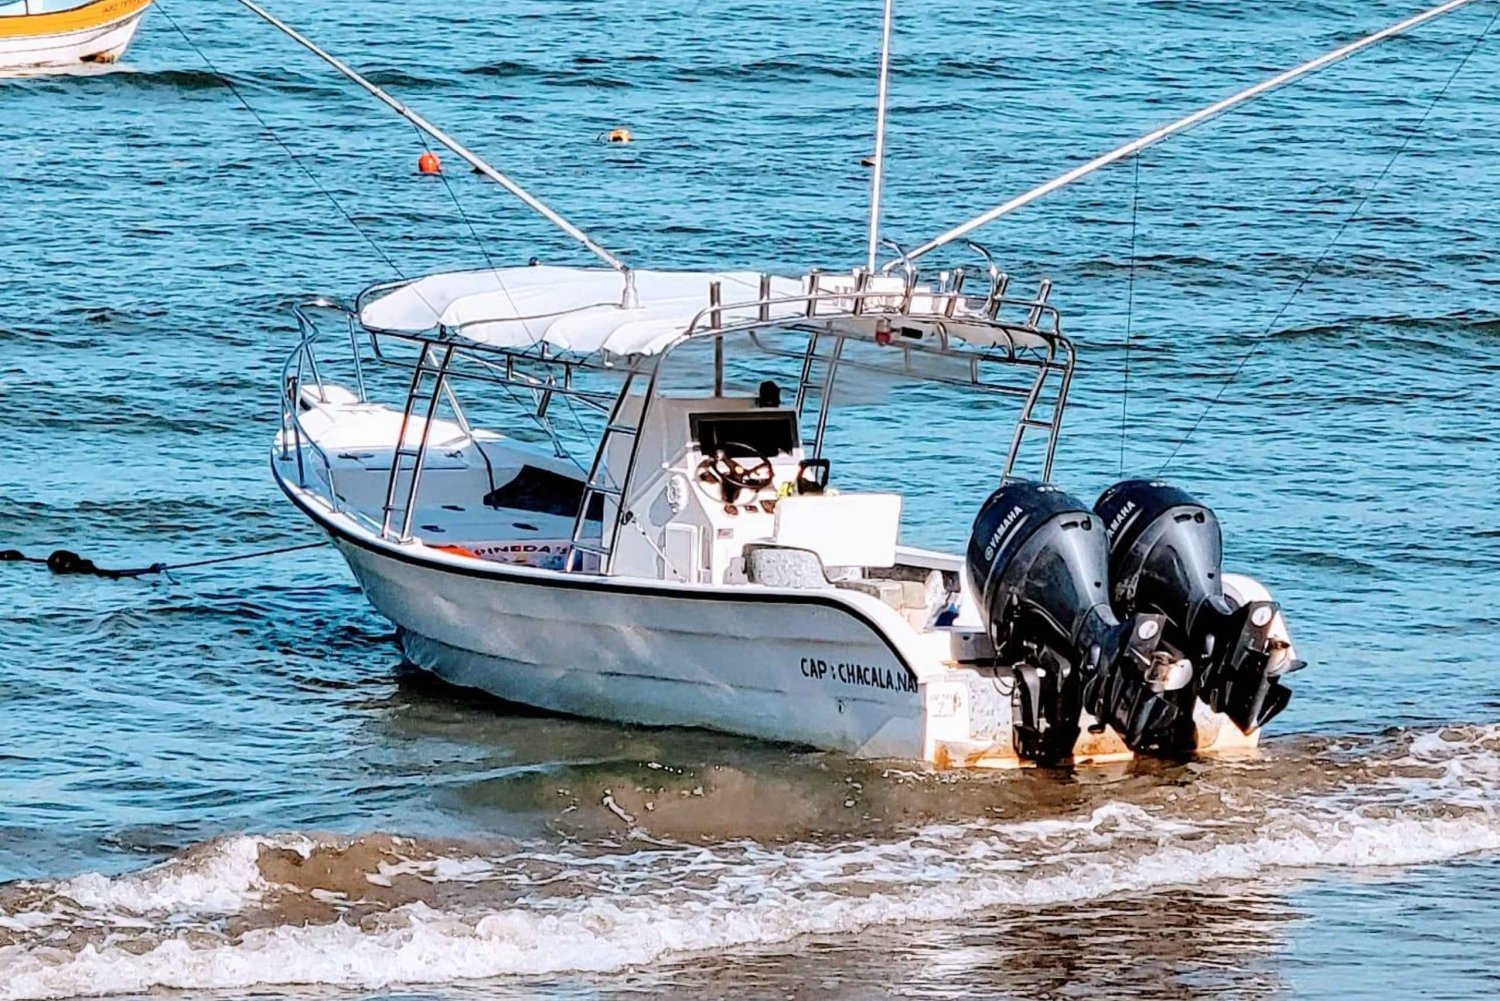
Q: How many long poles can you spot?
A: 3